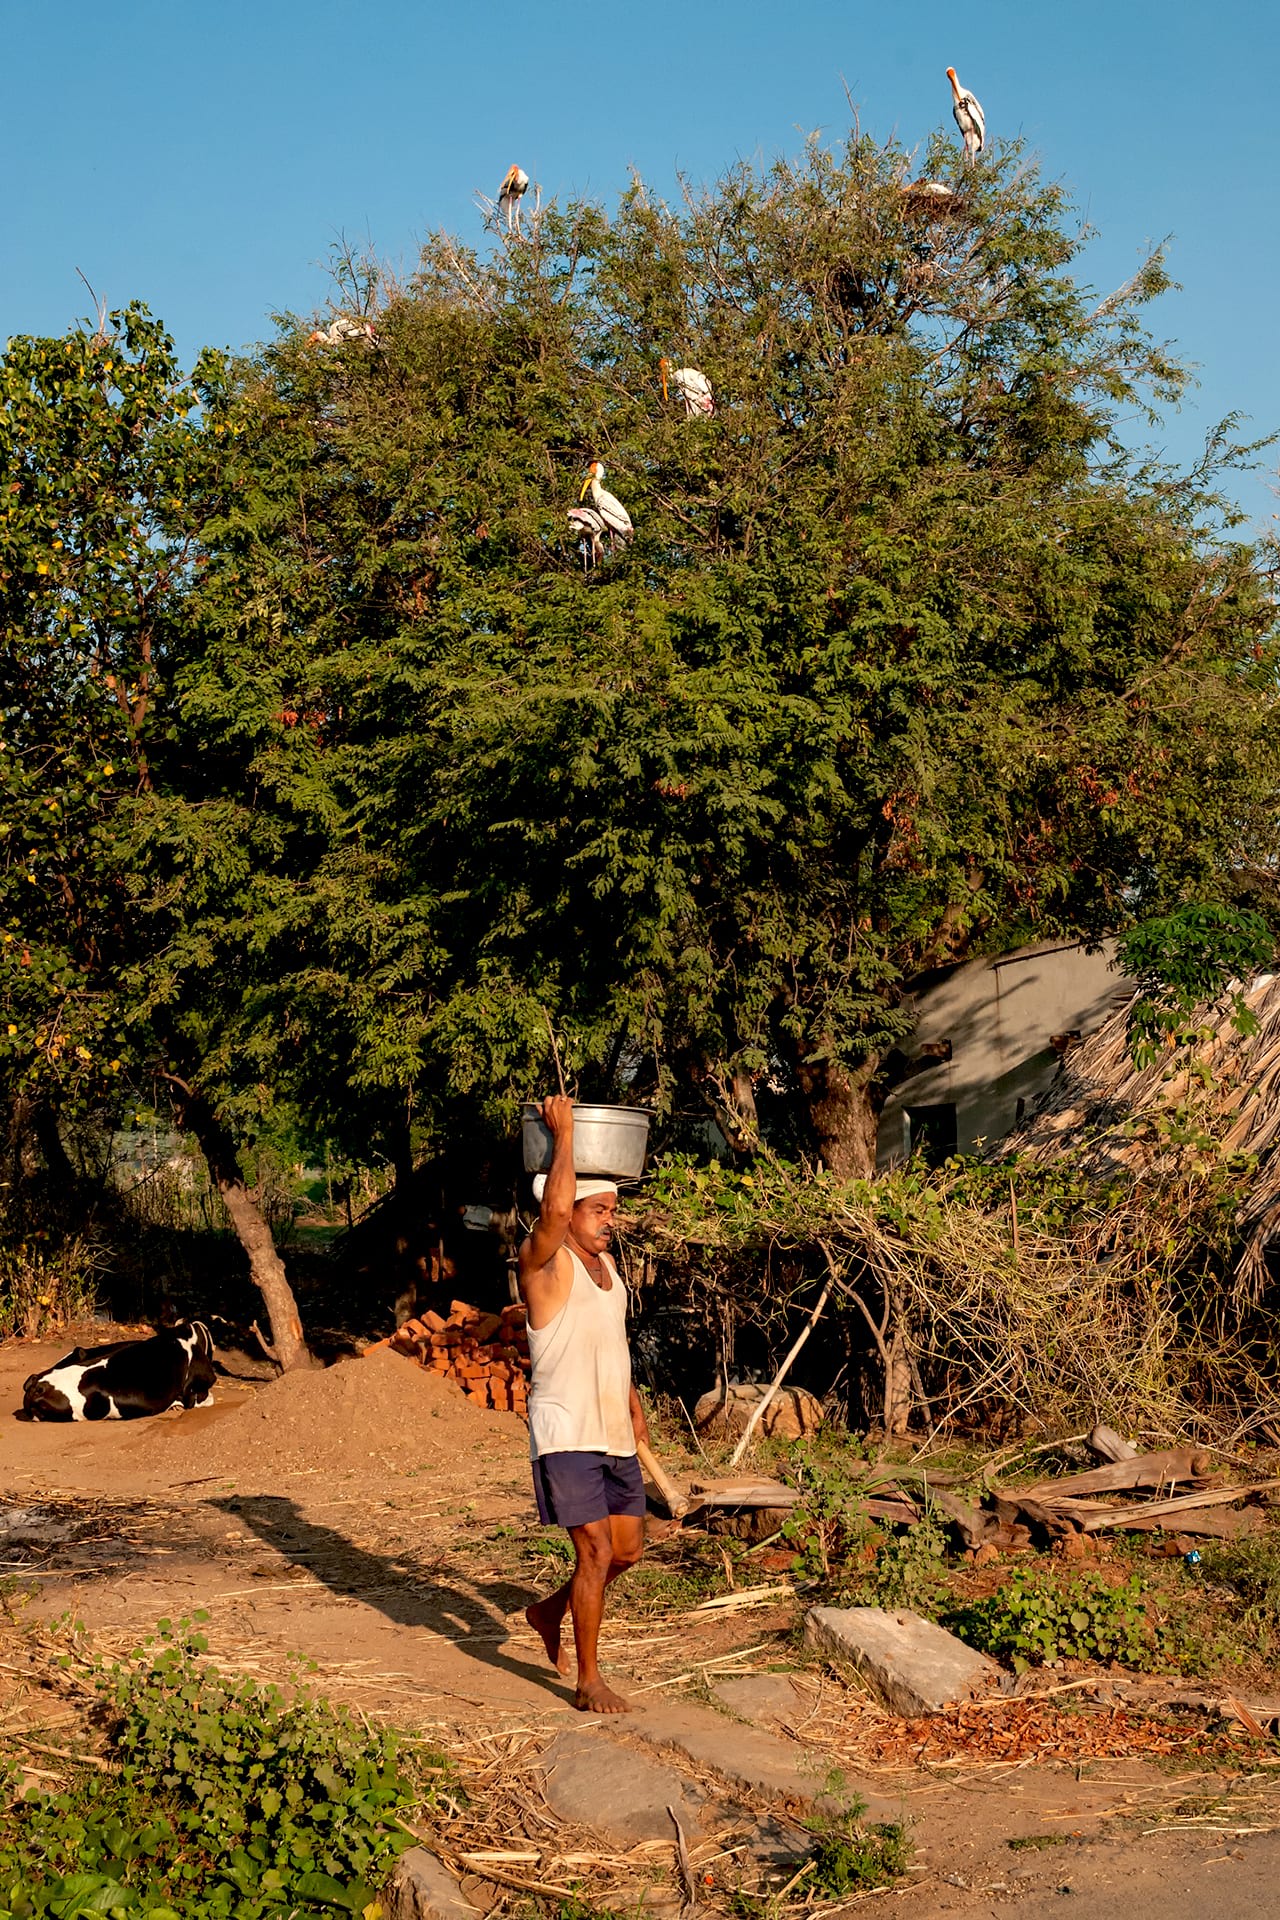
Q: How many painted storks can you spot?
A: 7